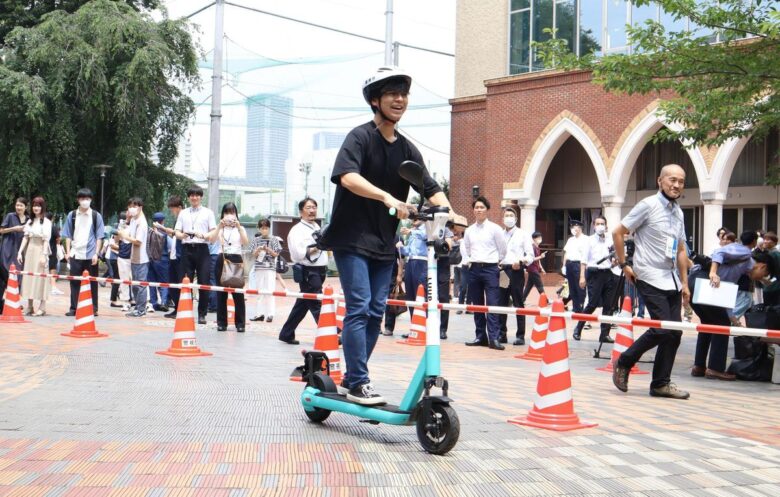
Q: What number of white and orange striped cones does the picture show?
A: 10